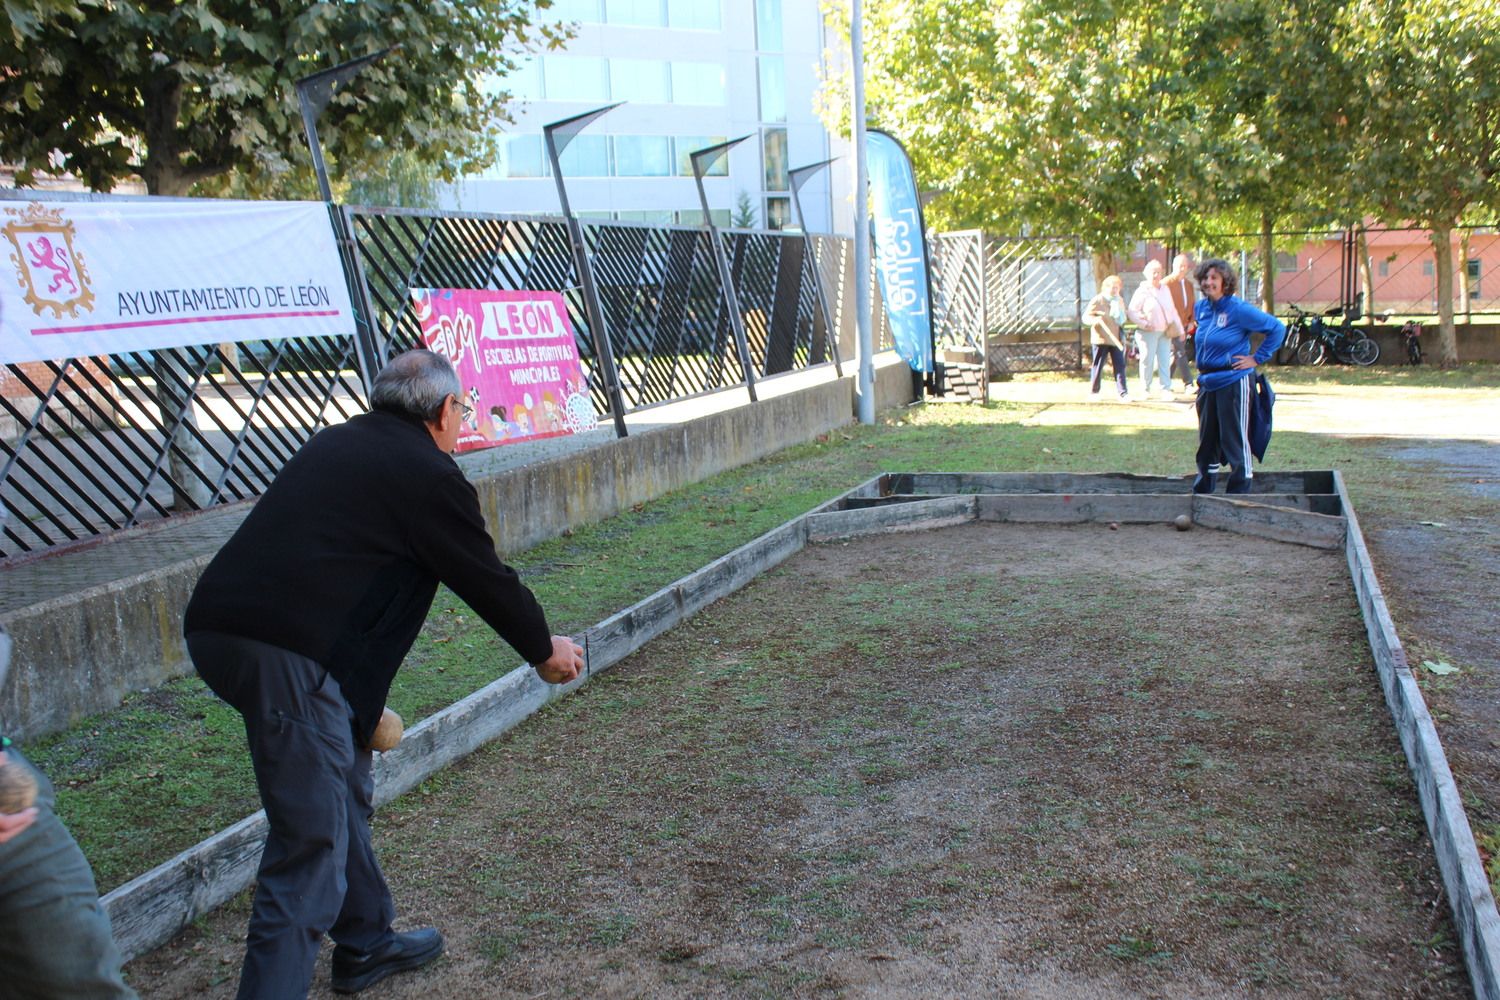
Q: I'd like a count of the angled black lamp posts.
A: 4